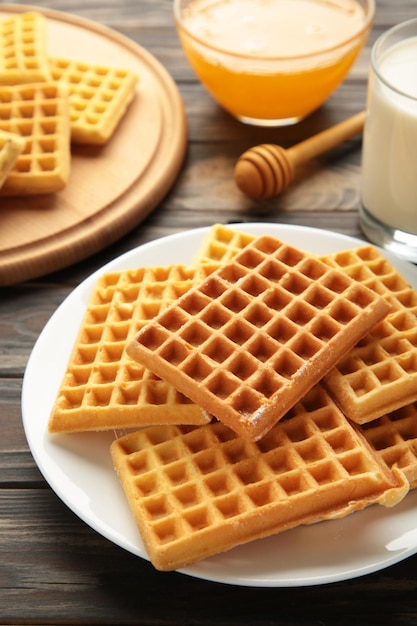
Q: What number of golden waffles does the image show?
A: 10